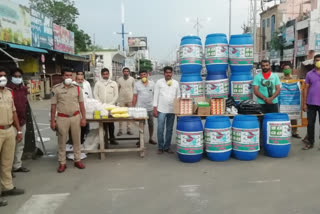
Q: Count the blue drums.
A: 10